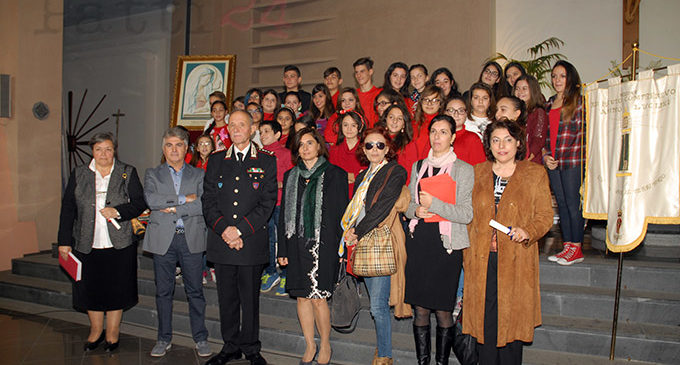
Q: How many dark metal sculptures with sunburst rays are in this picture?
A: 1